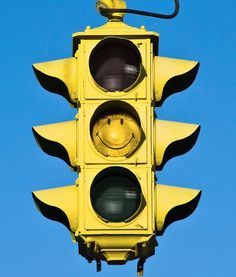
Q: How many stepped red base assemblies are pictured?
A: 0